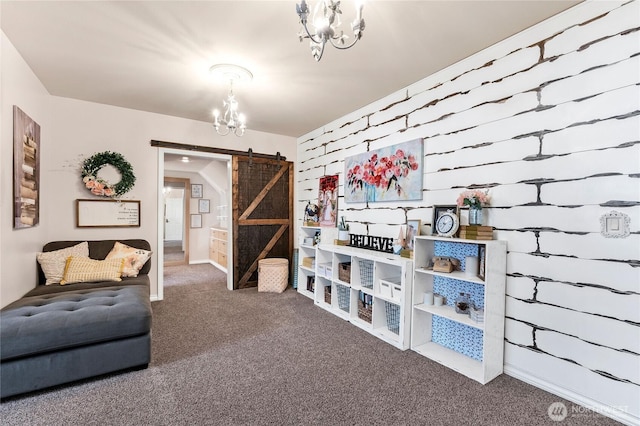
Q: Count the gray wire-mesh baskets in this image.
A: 3